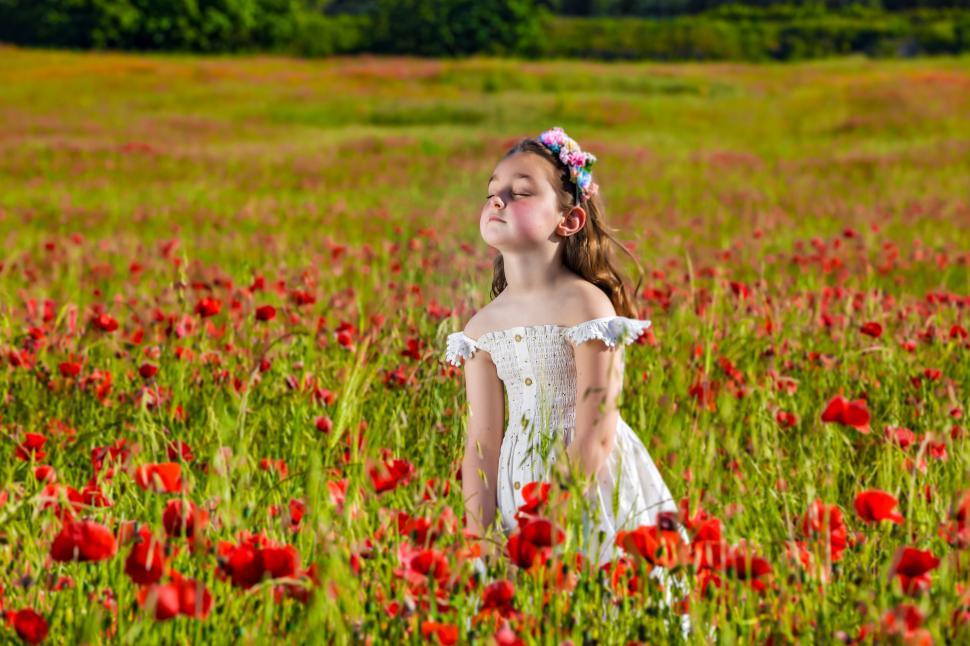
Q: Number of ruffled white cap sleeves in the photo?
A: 2